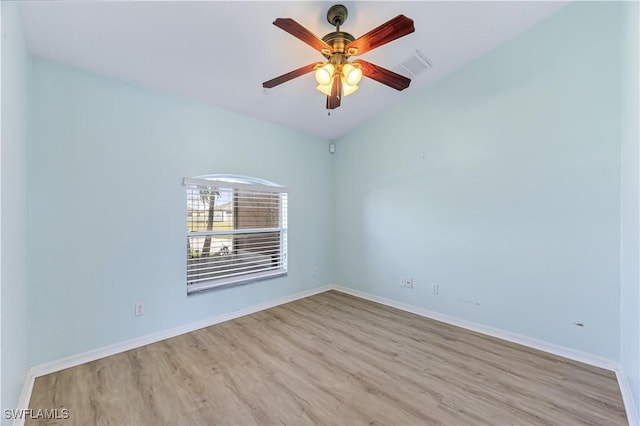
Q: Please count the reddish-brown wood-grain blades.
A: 5